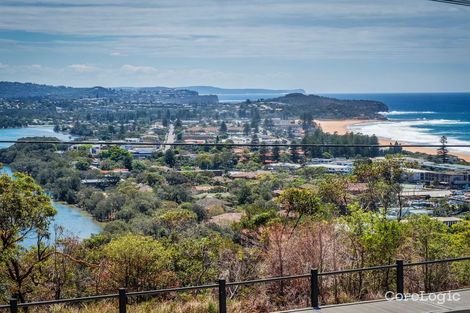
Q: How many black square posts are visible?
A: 5